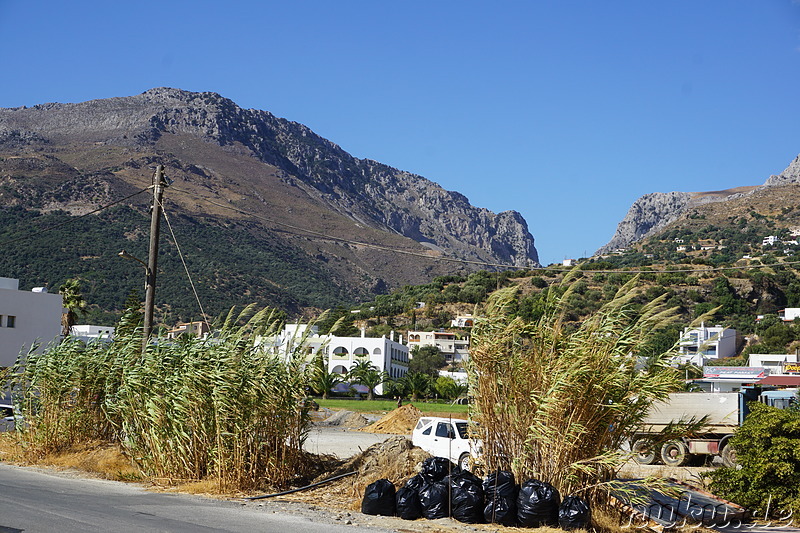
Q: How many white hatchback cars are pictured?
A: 1